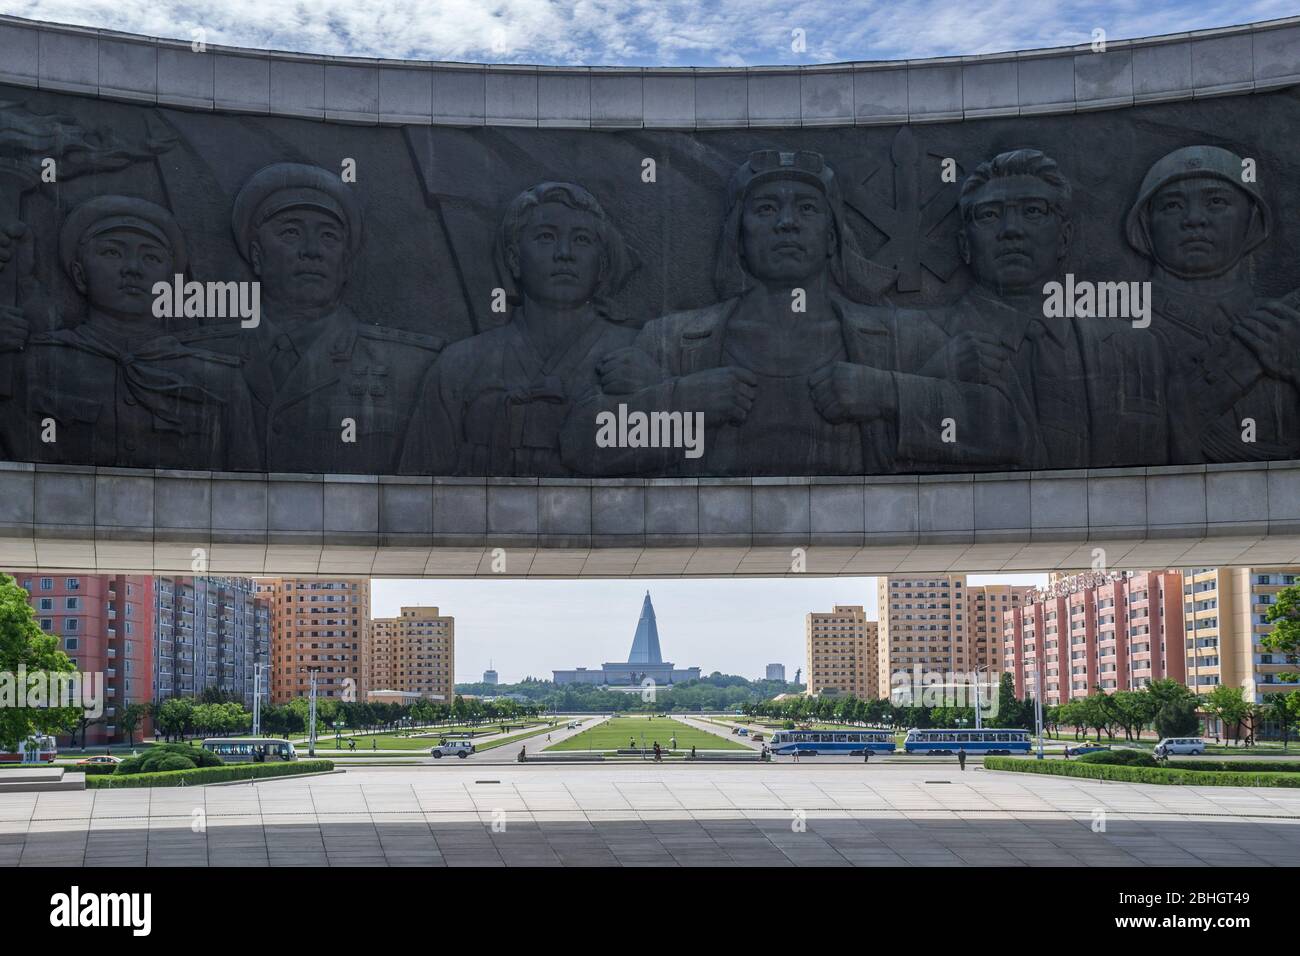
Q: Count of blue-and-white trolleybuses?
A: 2